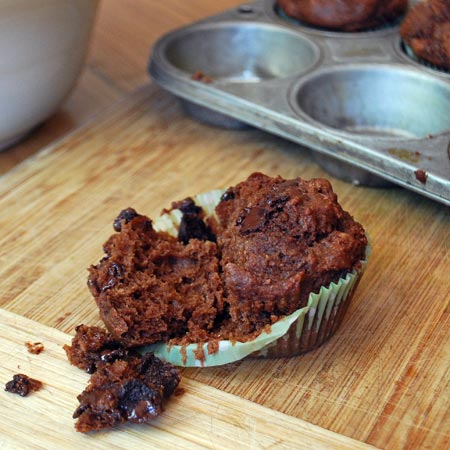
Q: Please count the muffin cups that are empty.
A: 2